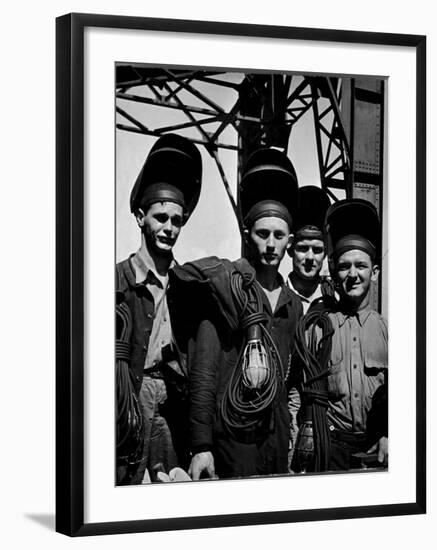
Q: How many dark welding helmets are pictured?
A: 4